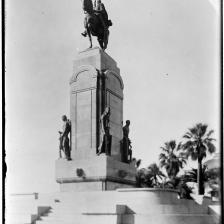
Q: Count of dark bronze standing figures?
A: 3